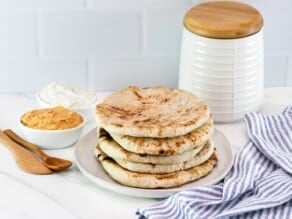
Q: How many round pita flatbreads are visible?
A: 5